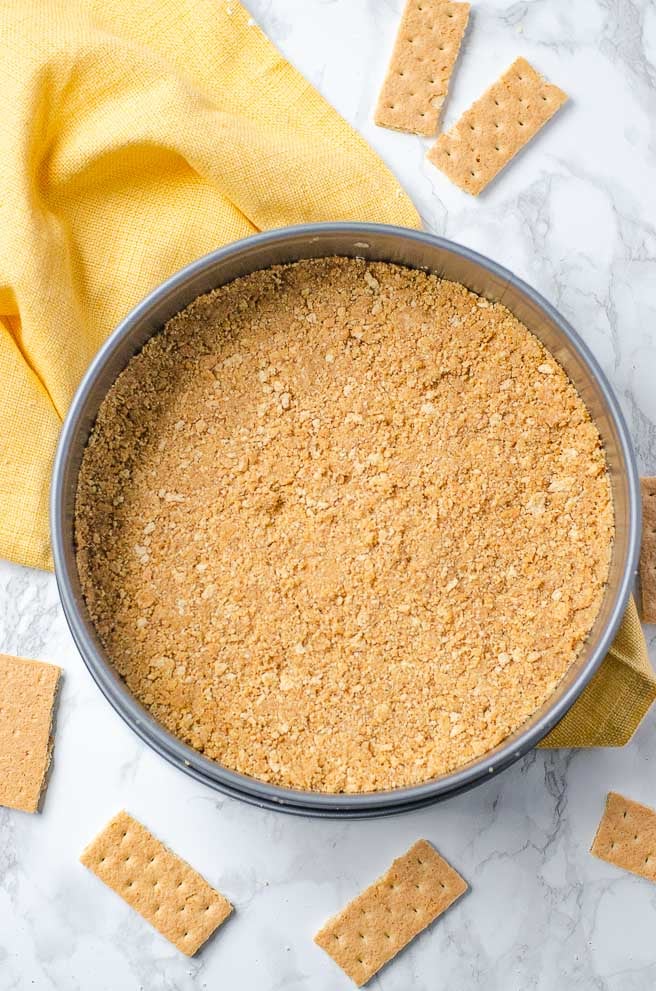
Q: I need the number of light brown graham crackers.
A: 7